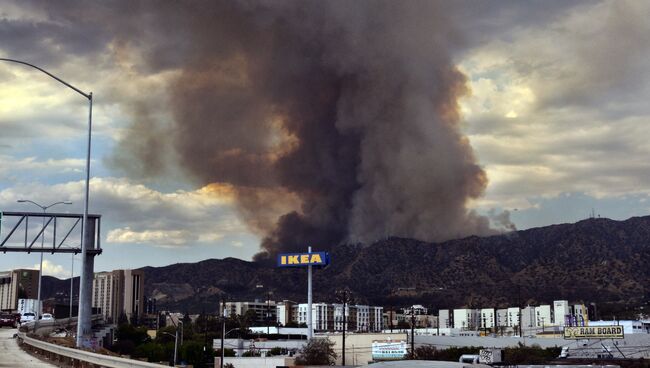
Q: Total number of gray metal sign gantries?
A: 1